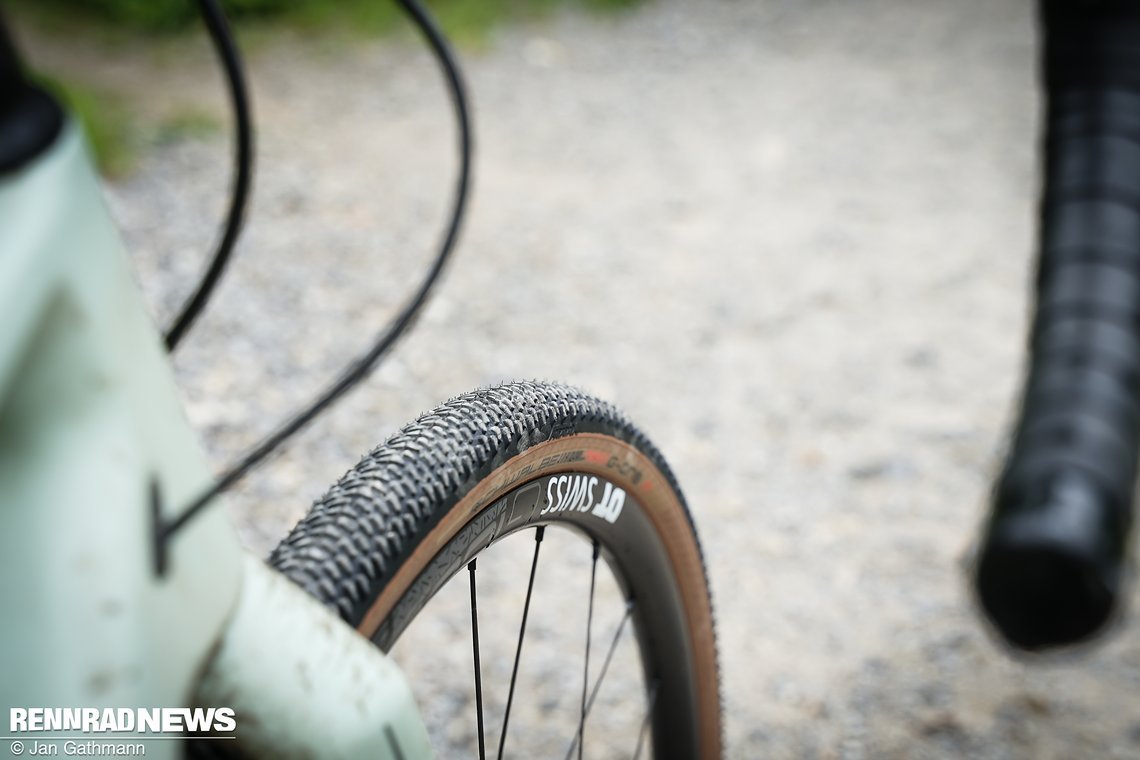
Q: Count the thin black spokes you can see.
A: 5